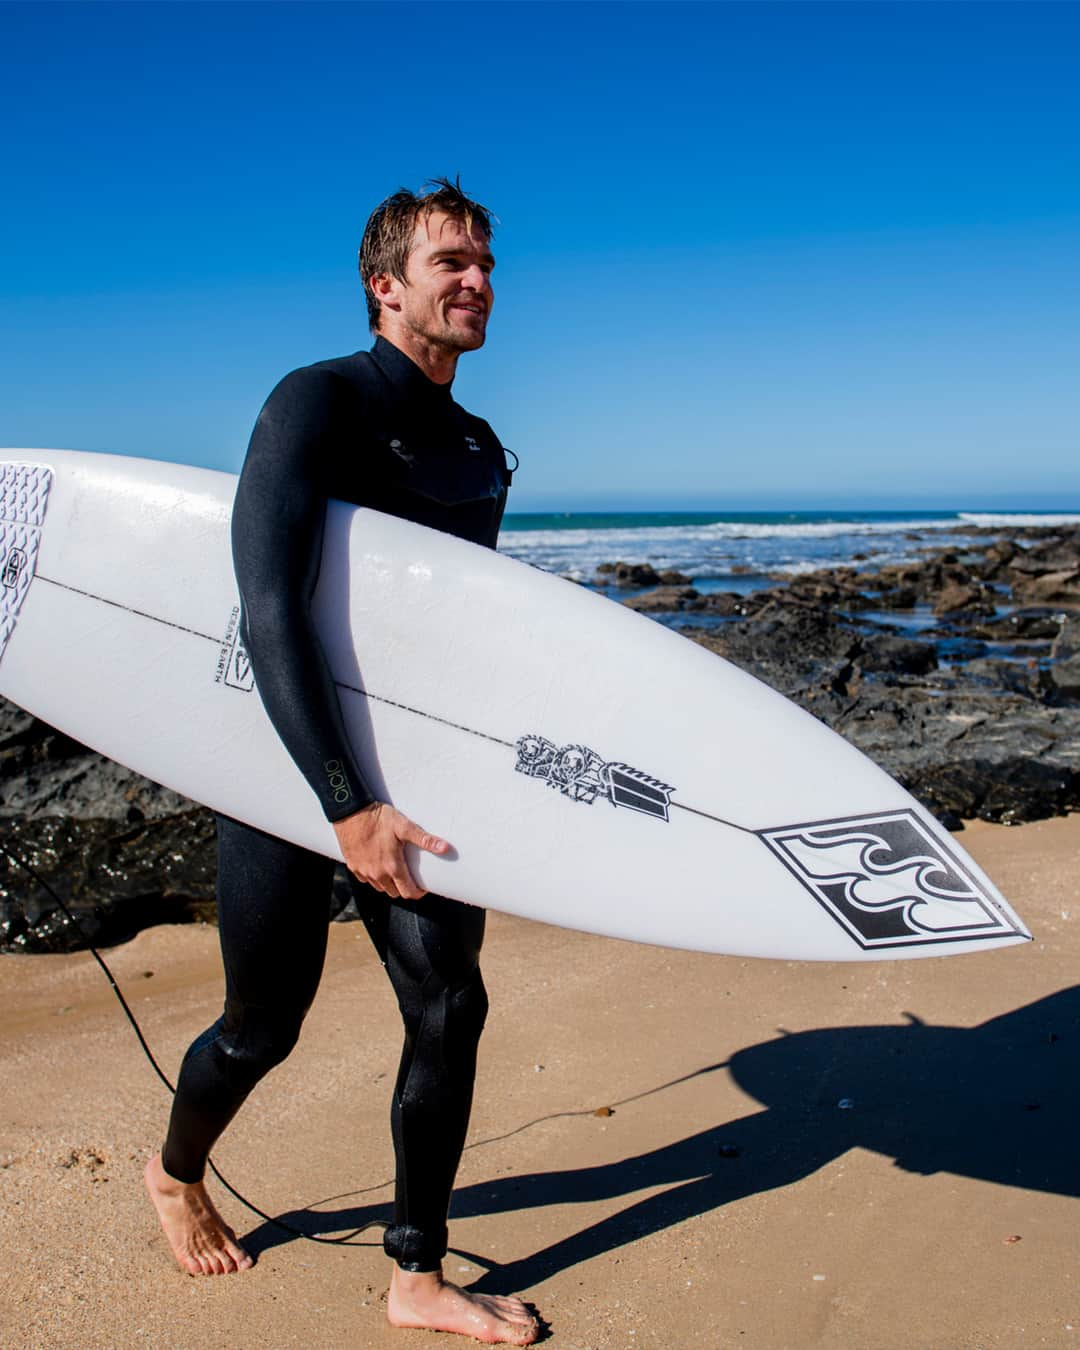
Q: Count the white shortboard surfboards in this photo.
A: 1